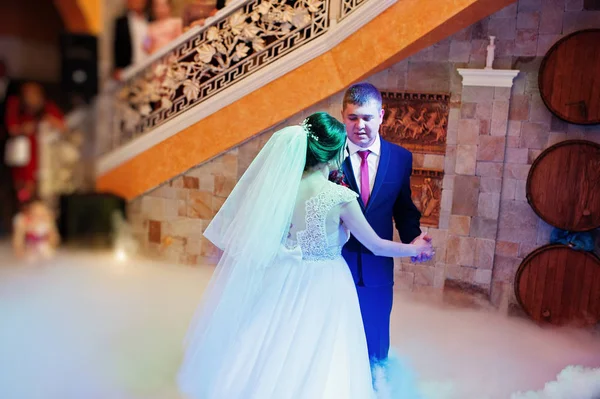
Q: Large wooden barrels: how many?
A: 3